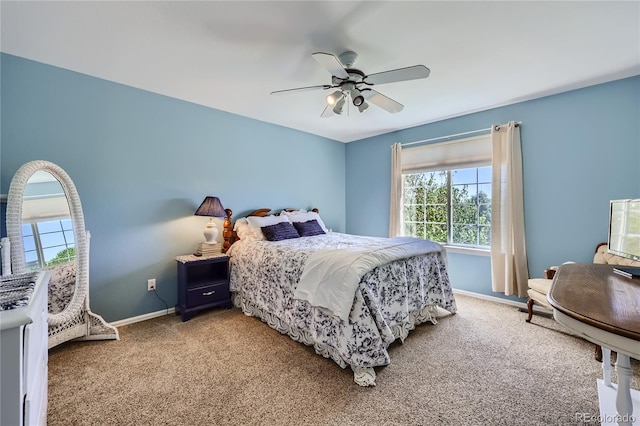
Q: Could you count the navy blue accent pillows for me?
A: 2